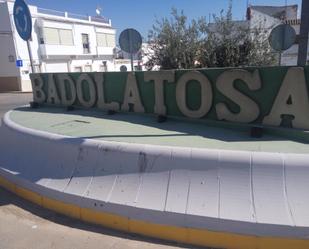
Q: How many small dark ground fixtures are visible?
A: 5